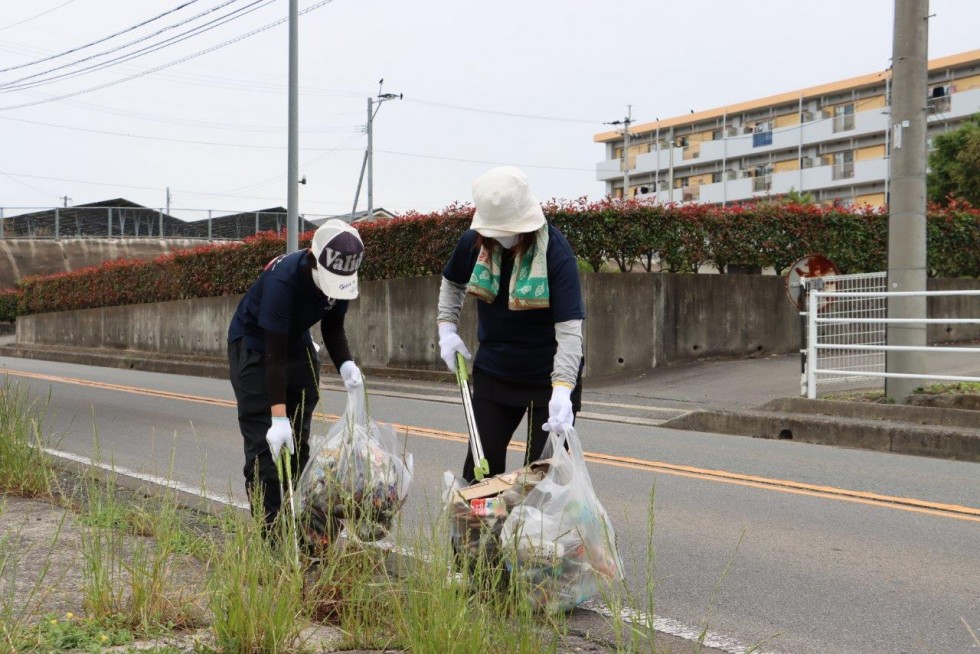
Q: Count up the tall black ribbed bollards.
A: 0